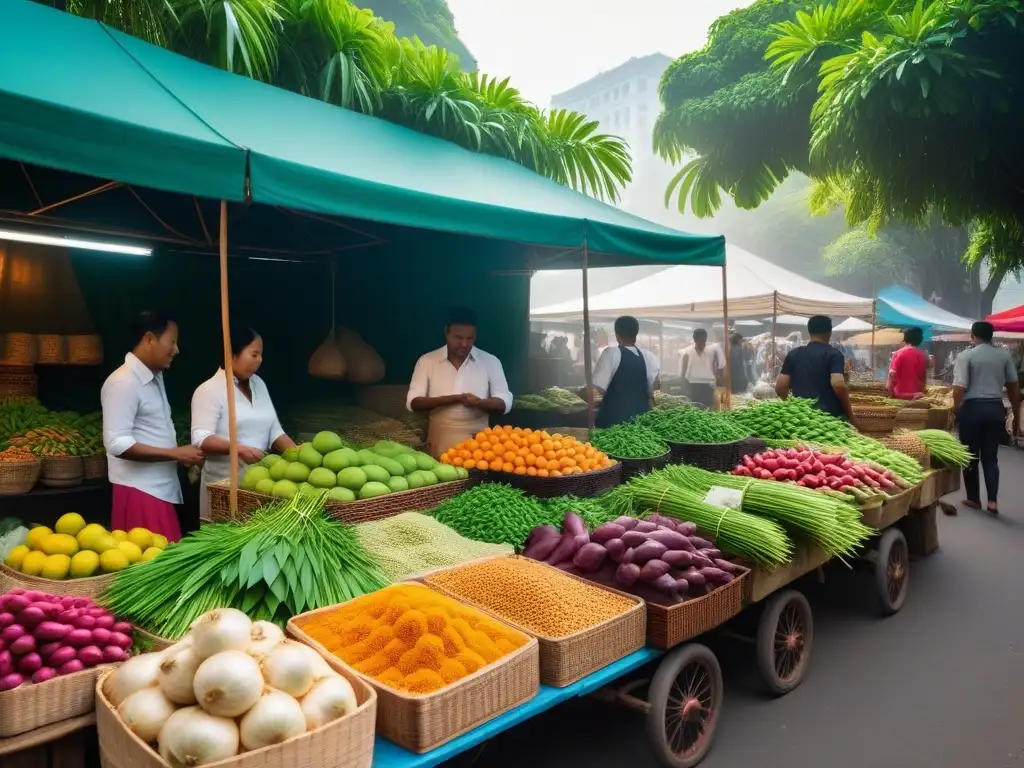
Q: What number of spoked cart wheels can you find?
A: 3